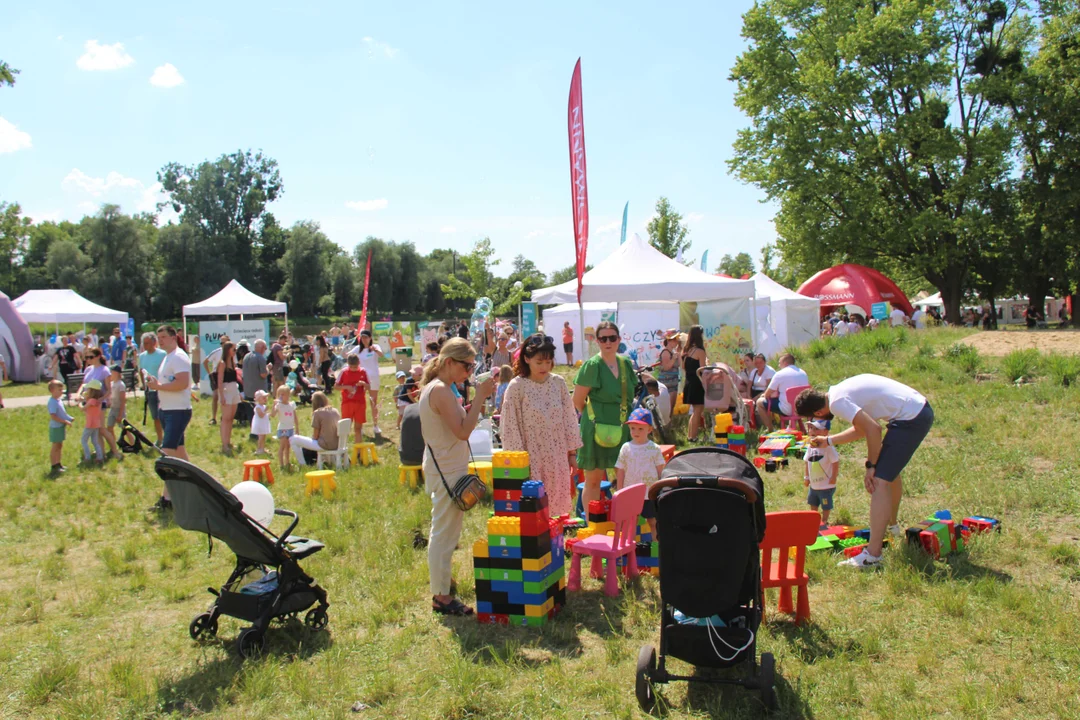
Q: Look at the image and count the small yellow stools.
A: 4